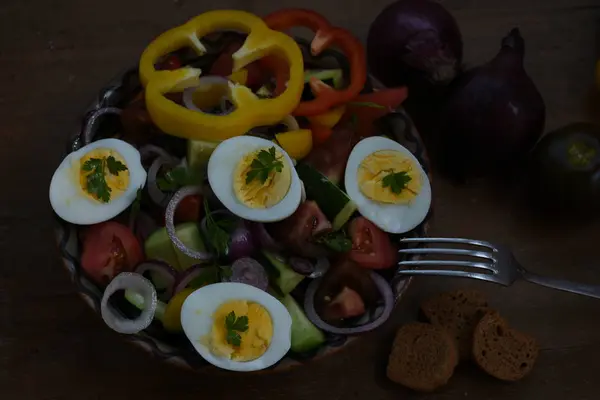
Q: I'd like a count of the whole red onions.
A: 2